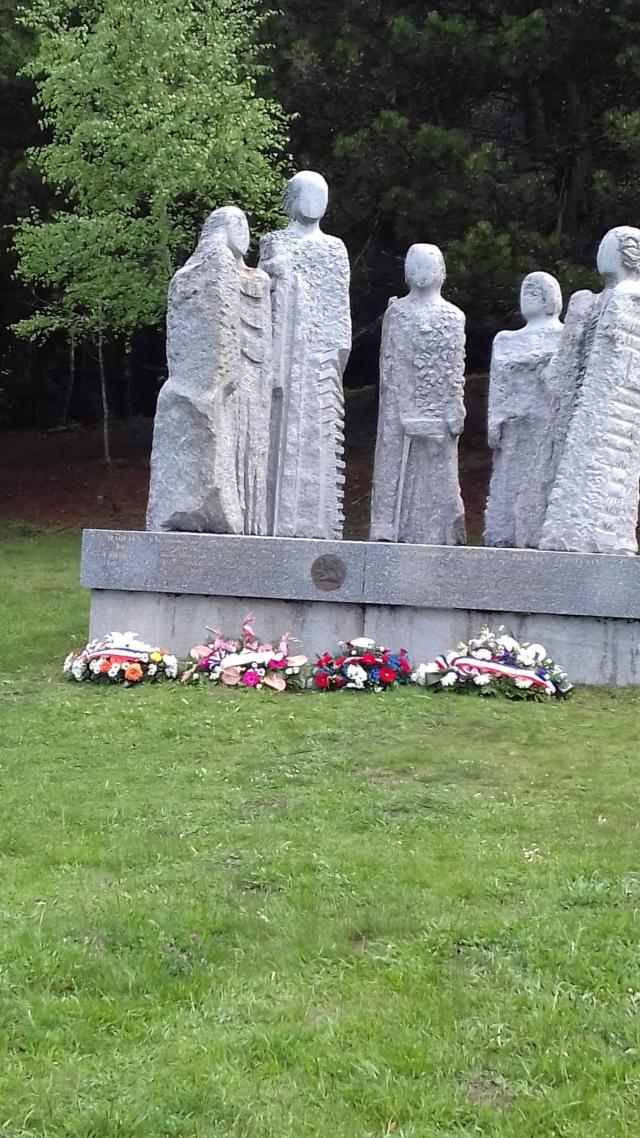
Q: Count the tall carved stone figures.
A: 5